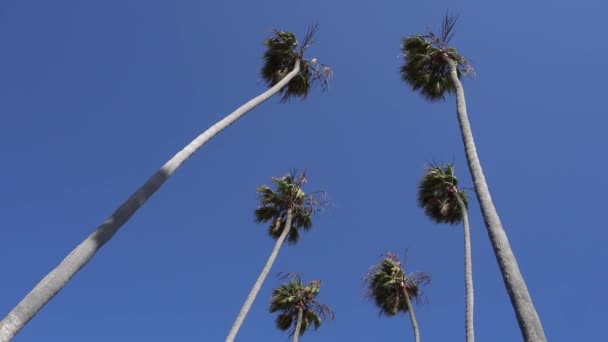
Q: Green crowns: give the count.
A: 6